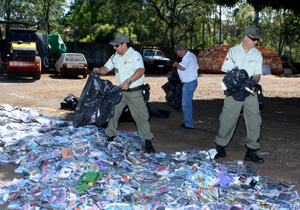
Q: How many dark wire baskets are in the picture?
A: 0